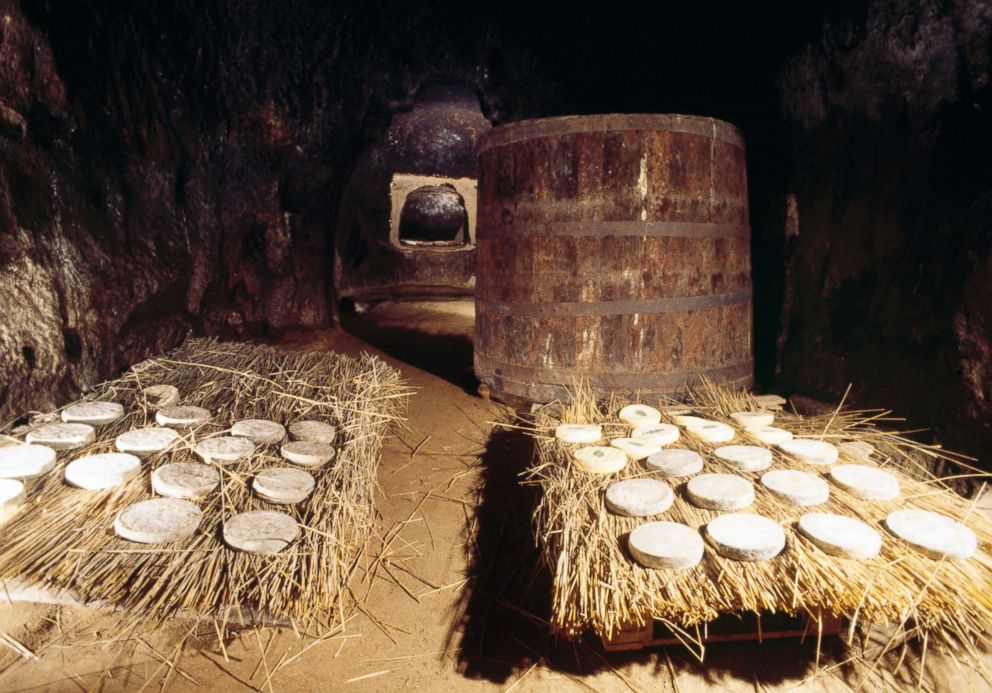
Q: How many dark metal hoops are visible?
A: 4